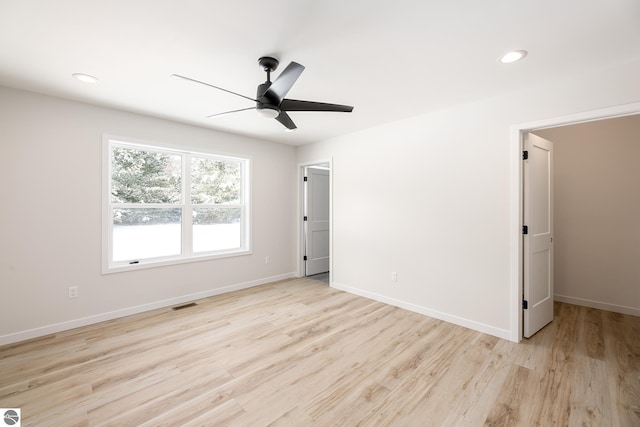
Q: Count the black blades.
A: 5